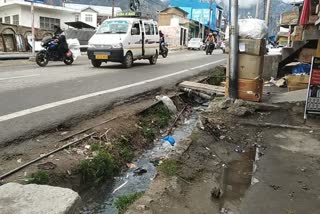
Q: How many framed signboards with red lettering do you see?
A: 1